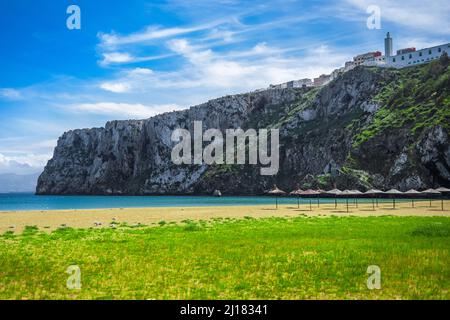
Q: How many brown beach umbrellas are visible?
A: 4